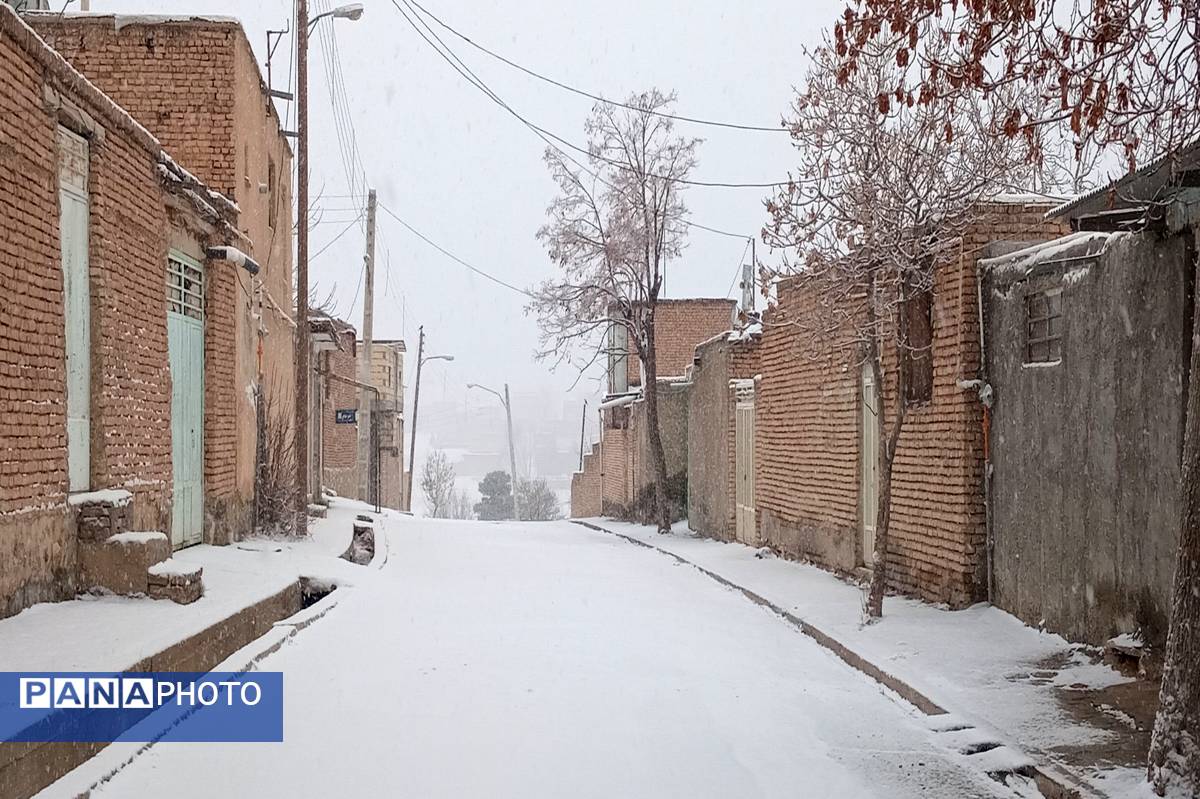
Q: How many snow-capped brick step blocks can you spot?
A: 3